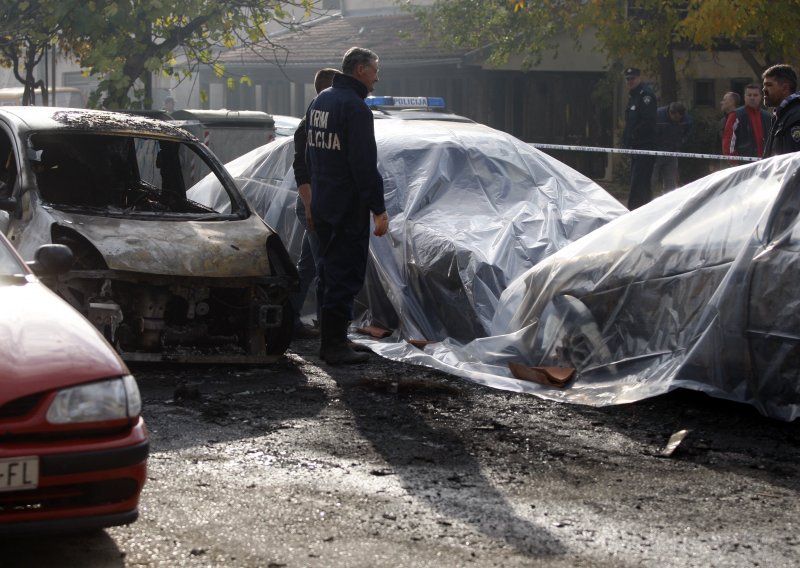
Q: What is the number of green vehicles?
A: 0